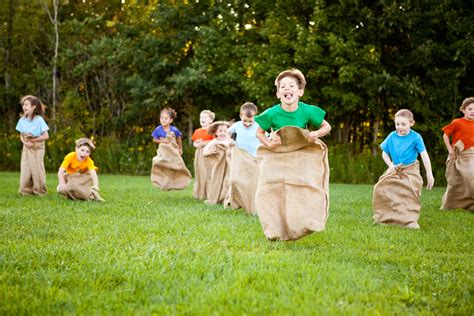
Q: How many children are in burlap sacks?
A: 9